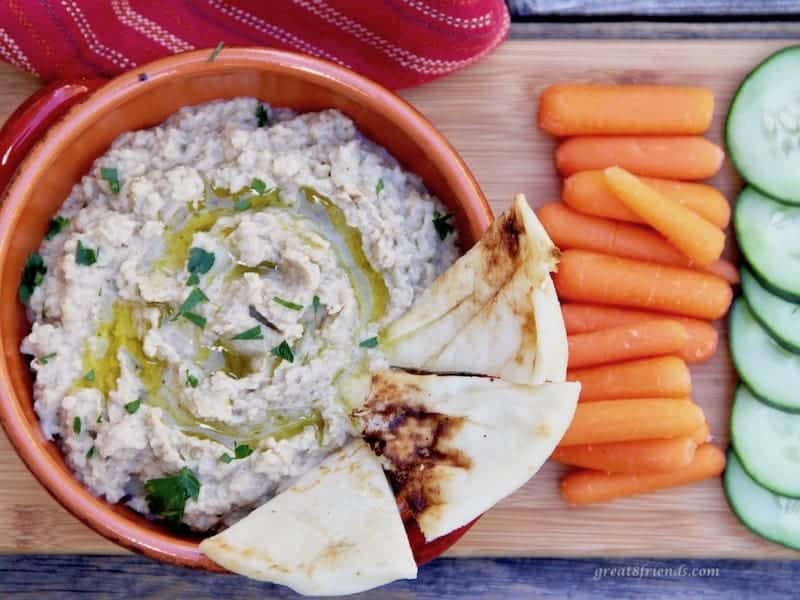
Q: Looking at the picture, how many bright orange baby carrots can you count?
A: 12